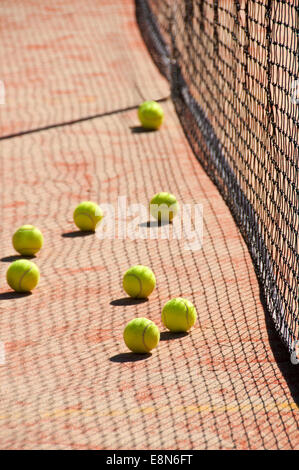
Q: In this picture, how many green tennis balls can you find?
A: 8